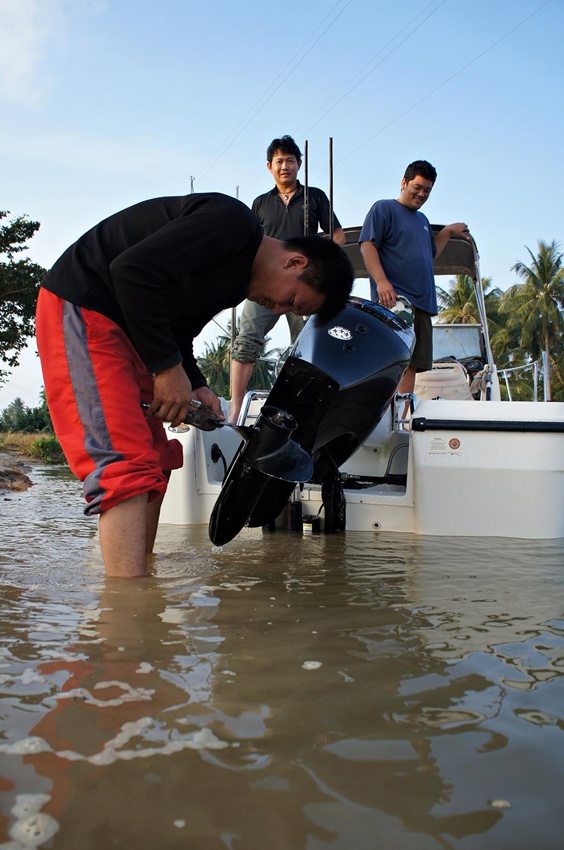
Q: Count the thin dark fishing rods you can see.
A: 2